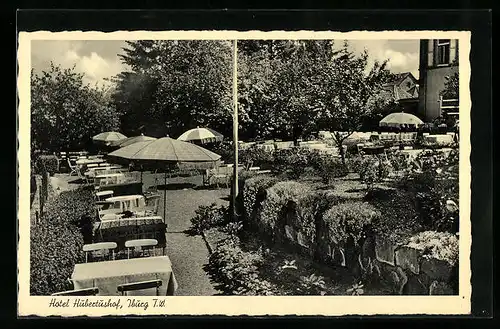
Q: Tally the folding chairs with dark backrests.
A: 2